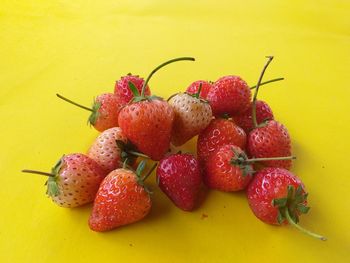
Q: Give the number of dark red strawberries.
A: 1